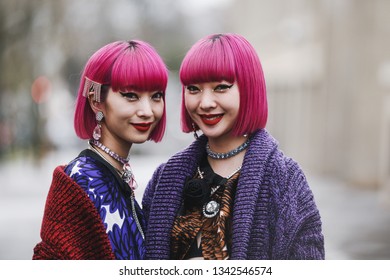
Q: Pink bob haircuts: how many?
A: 2